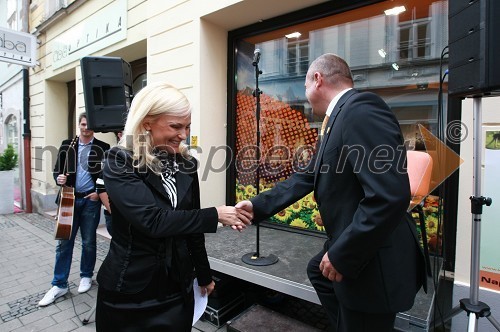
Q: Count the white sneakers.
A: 2